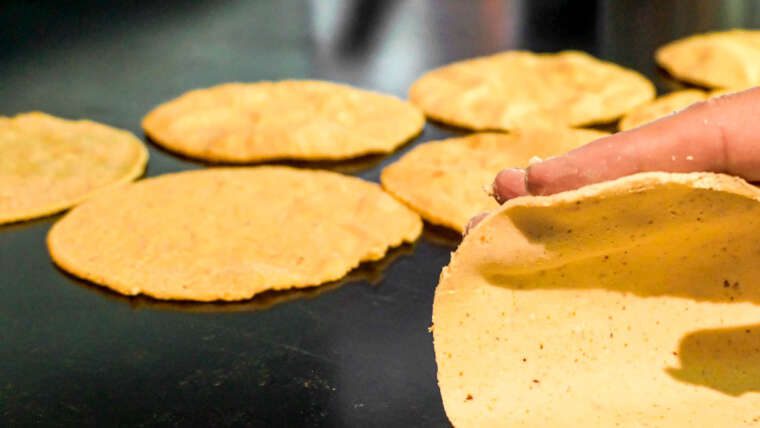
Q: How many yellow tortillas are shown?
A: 8